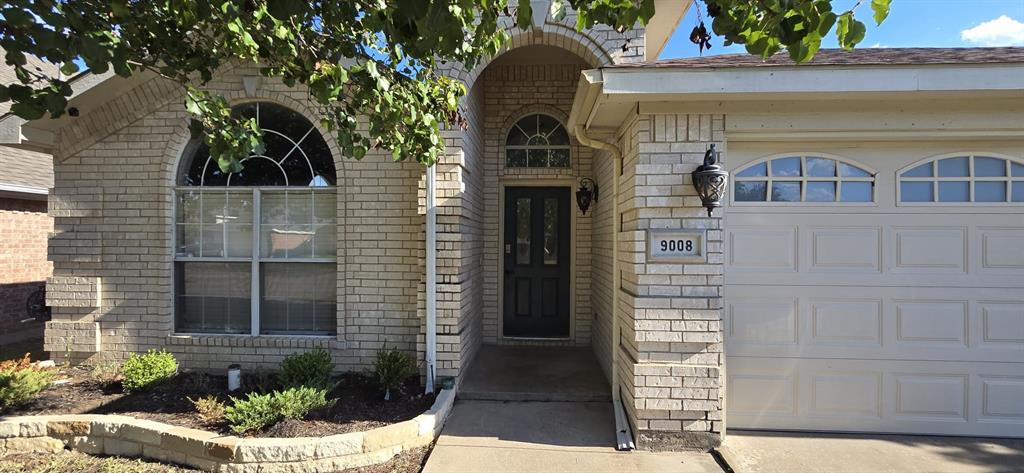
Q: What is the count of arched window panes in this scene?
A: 4